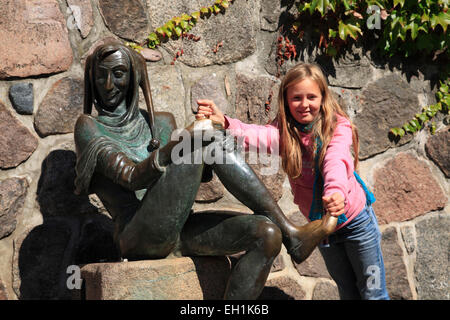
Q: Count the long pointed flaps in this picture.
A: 2